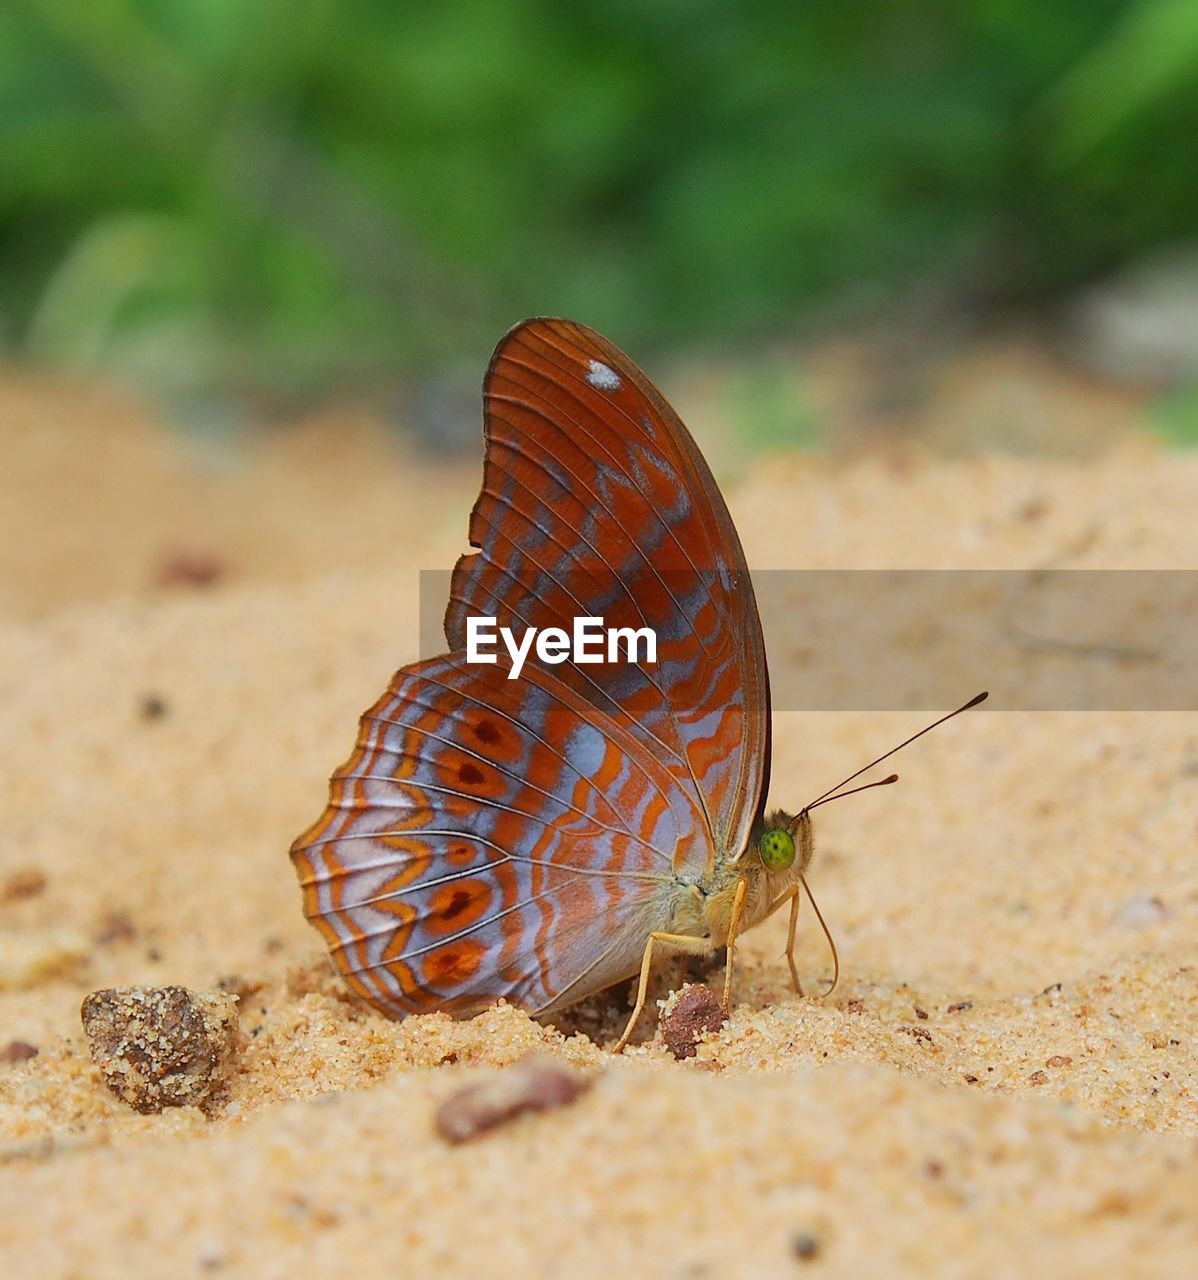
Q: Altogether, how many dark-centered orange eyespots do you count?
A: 5